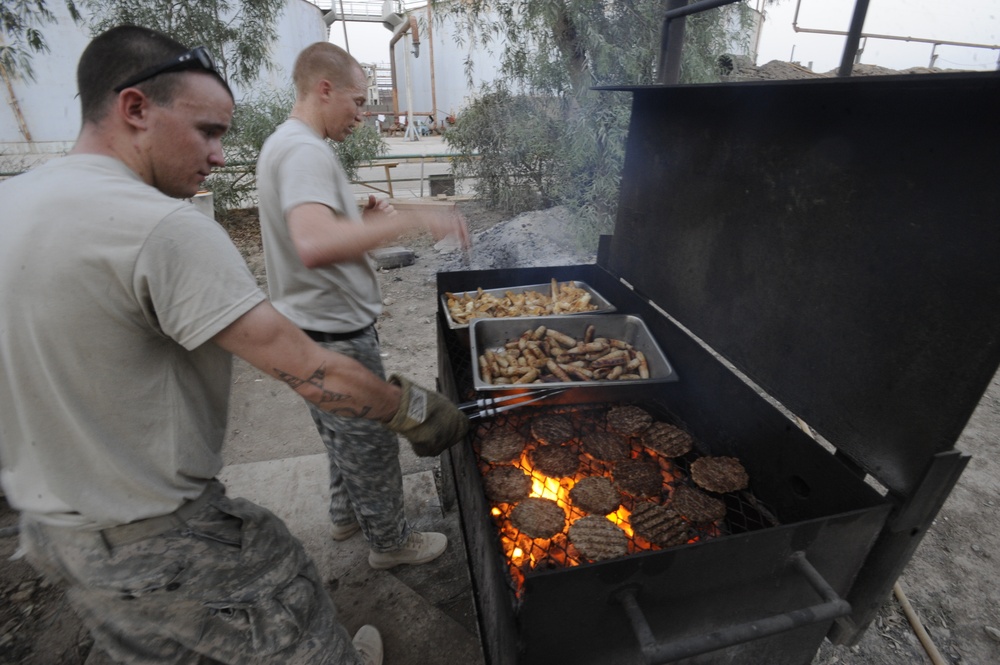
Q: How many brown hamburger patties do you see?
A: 14